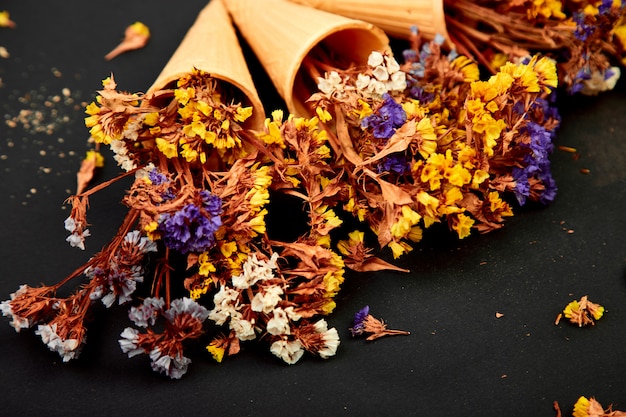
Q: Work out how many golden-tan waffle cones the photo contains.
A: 3